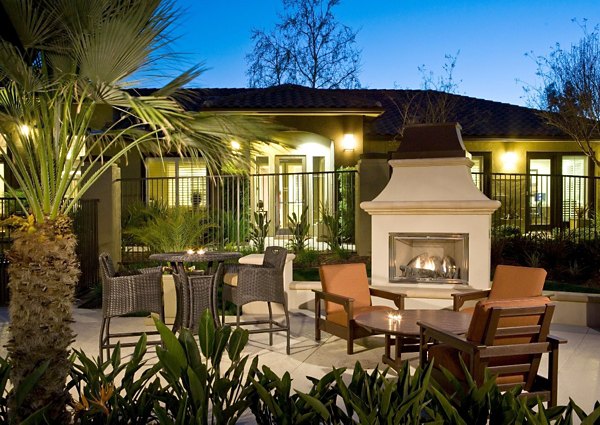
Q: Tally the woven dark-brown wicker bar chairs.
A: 2